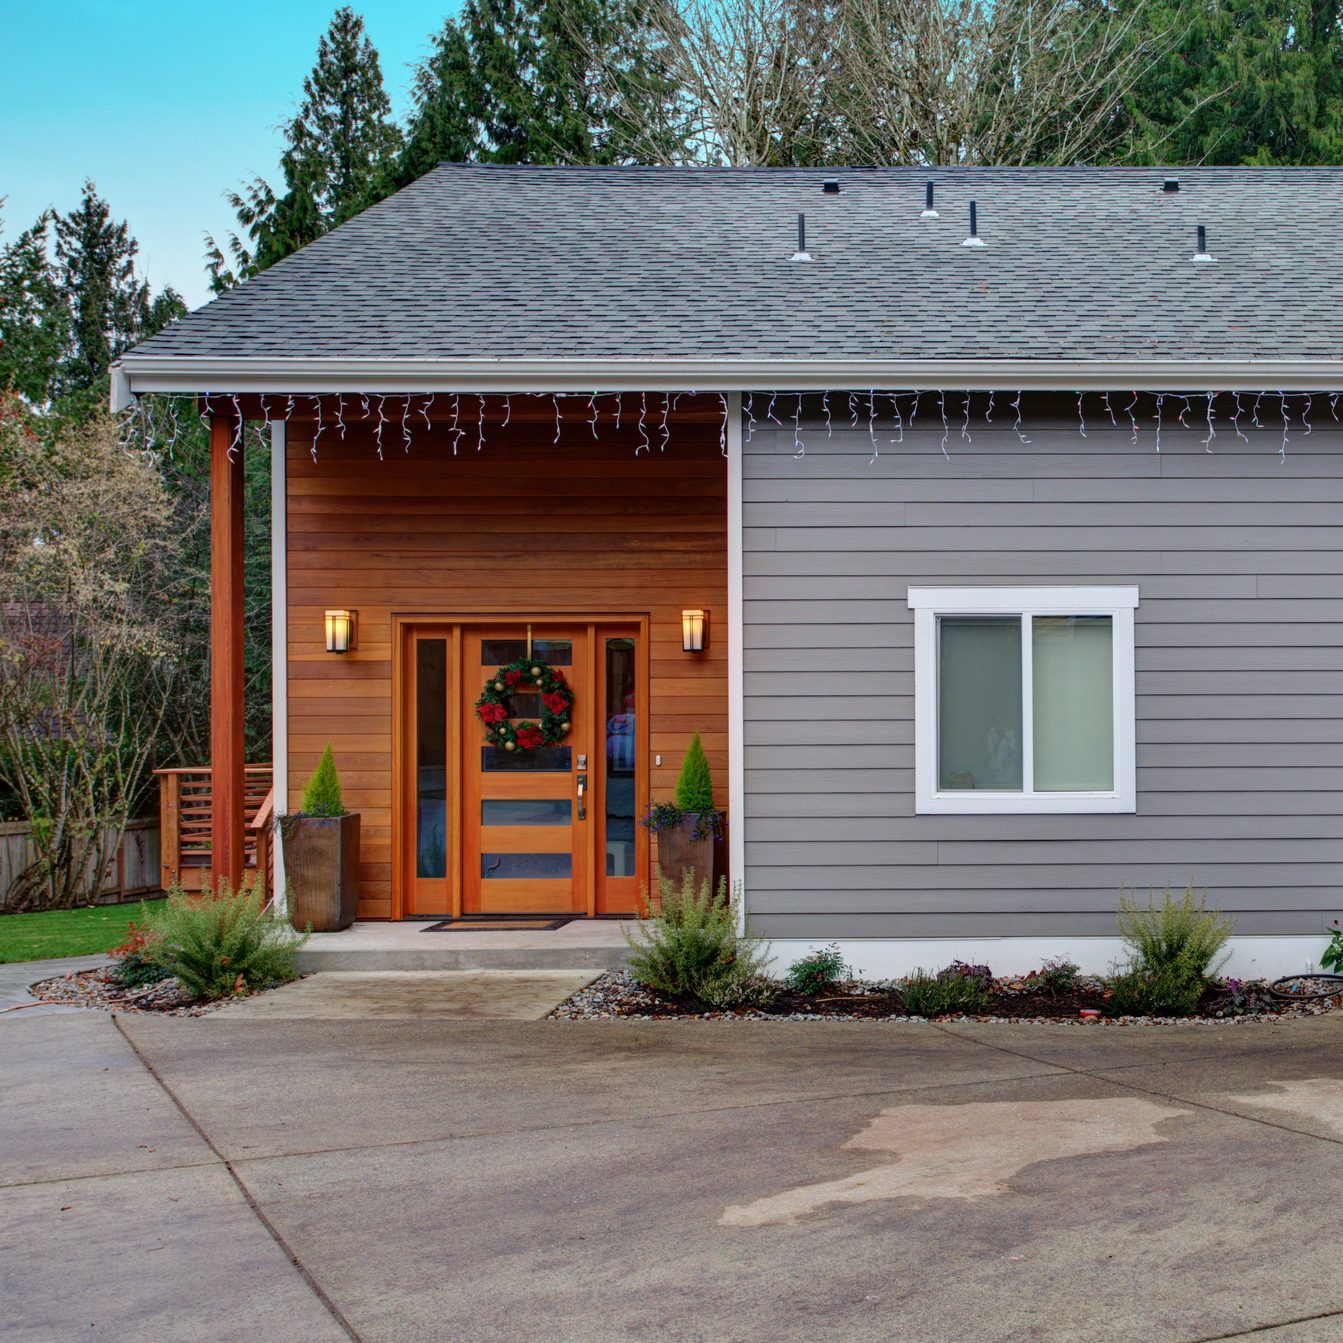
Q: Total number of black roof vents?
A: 6